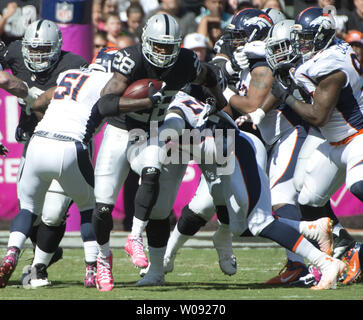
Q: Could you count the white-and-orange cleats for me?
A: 2